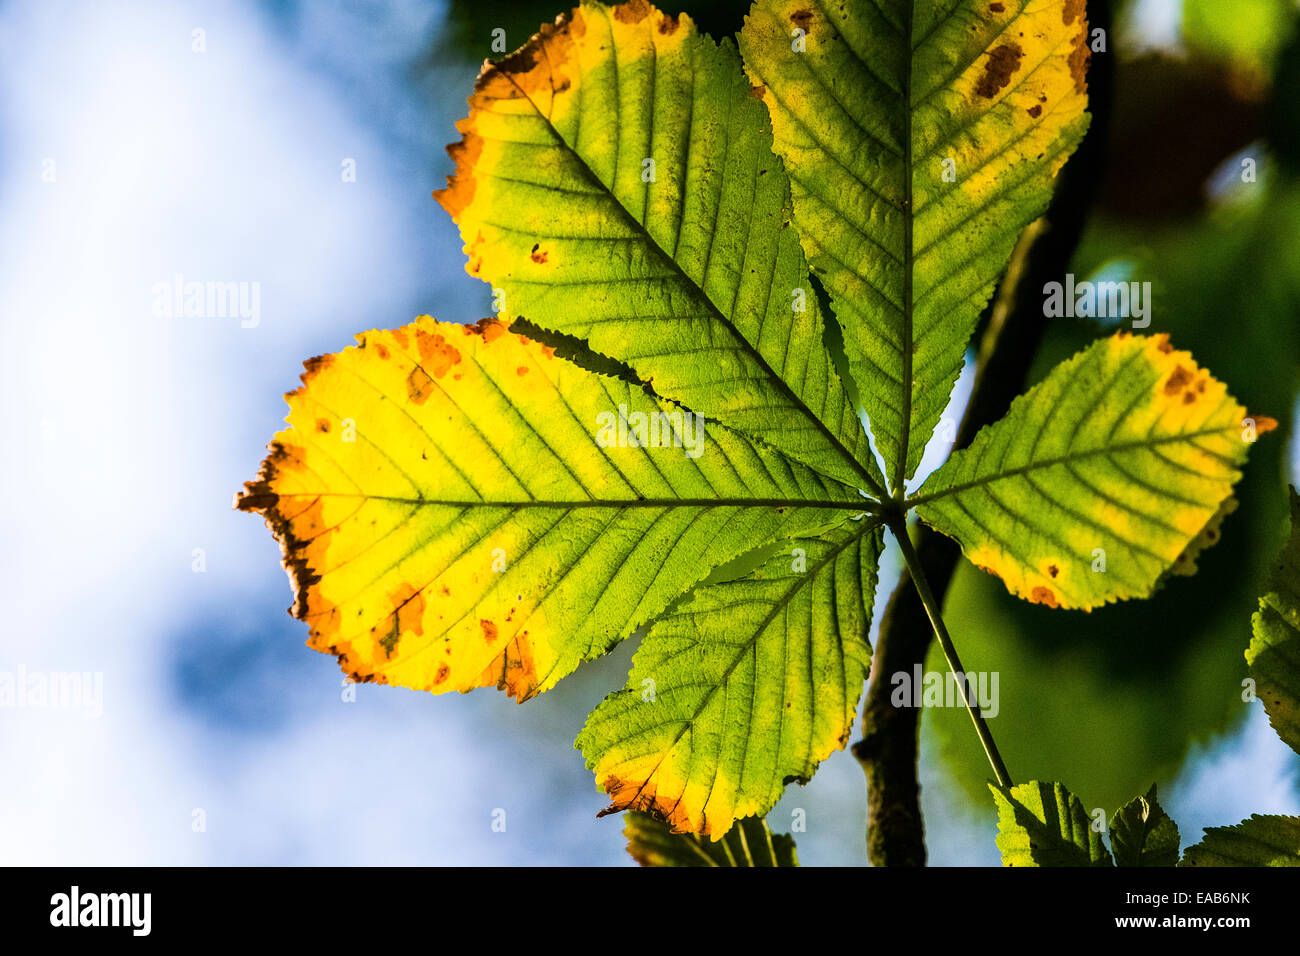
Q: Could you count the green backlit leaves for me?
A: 5